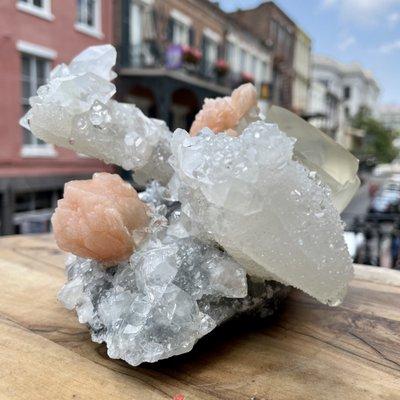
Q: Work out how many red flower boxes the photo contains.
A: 3